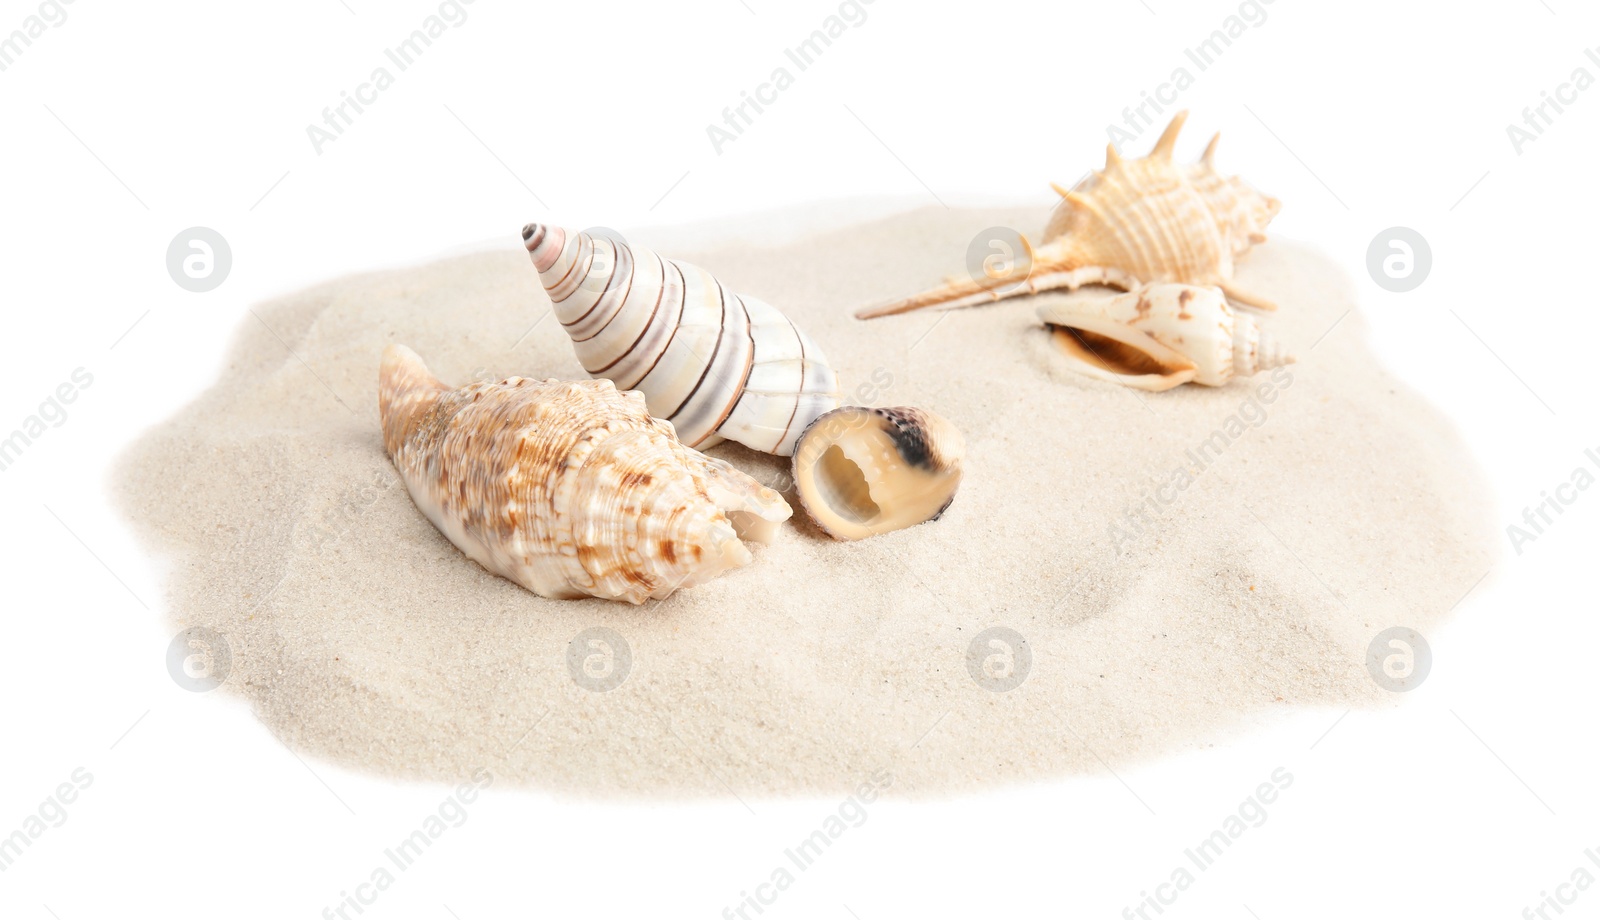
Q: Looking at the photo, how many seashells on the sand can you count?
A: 5